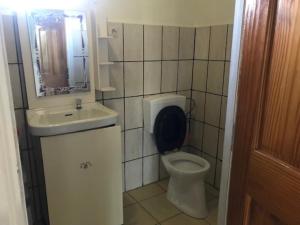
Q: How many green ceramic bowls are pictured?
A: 0